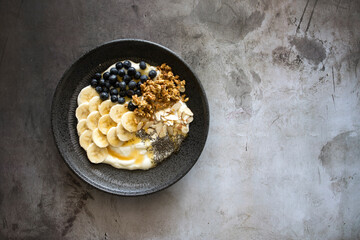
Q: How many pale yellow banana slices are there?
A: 14